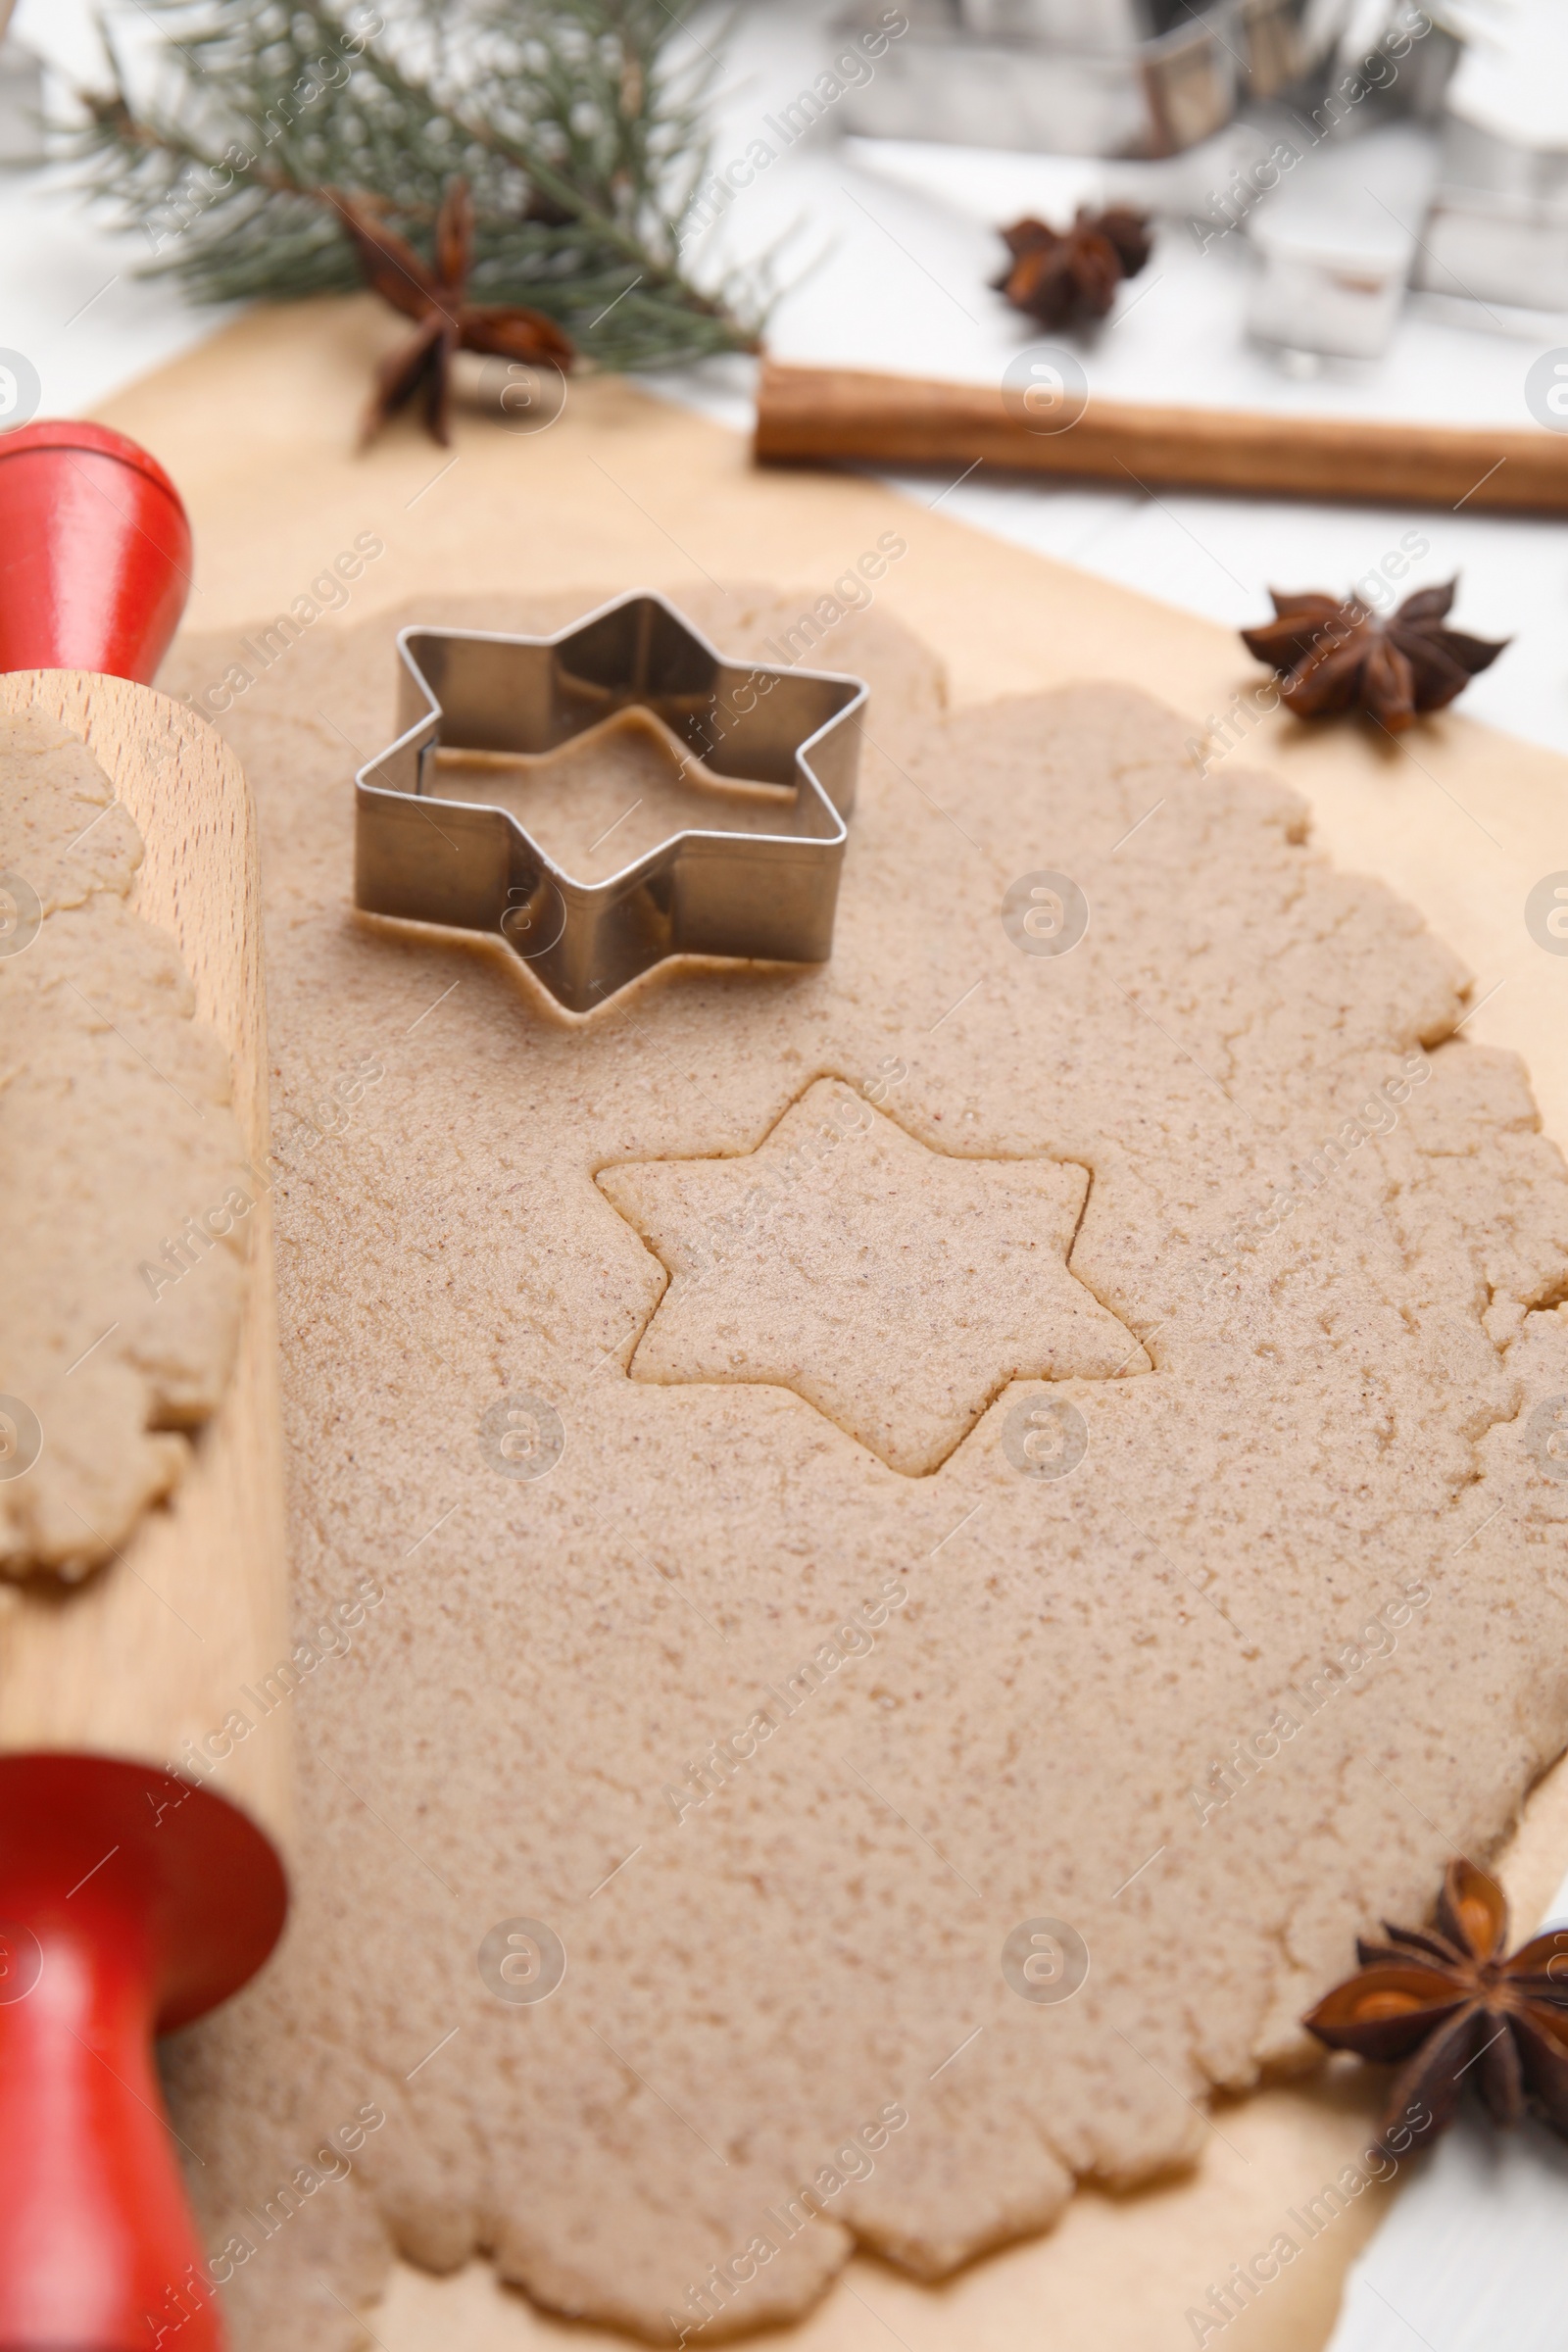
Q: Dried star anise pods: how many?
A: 4